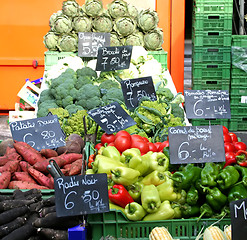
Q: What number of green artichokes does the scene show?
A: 15